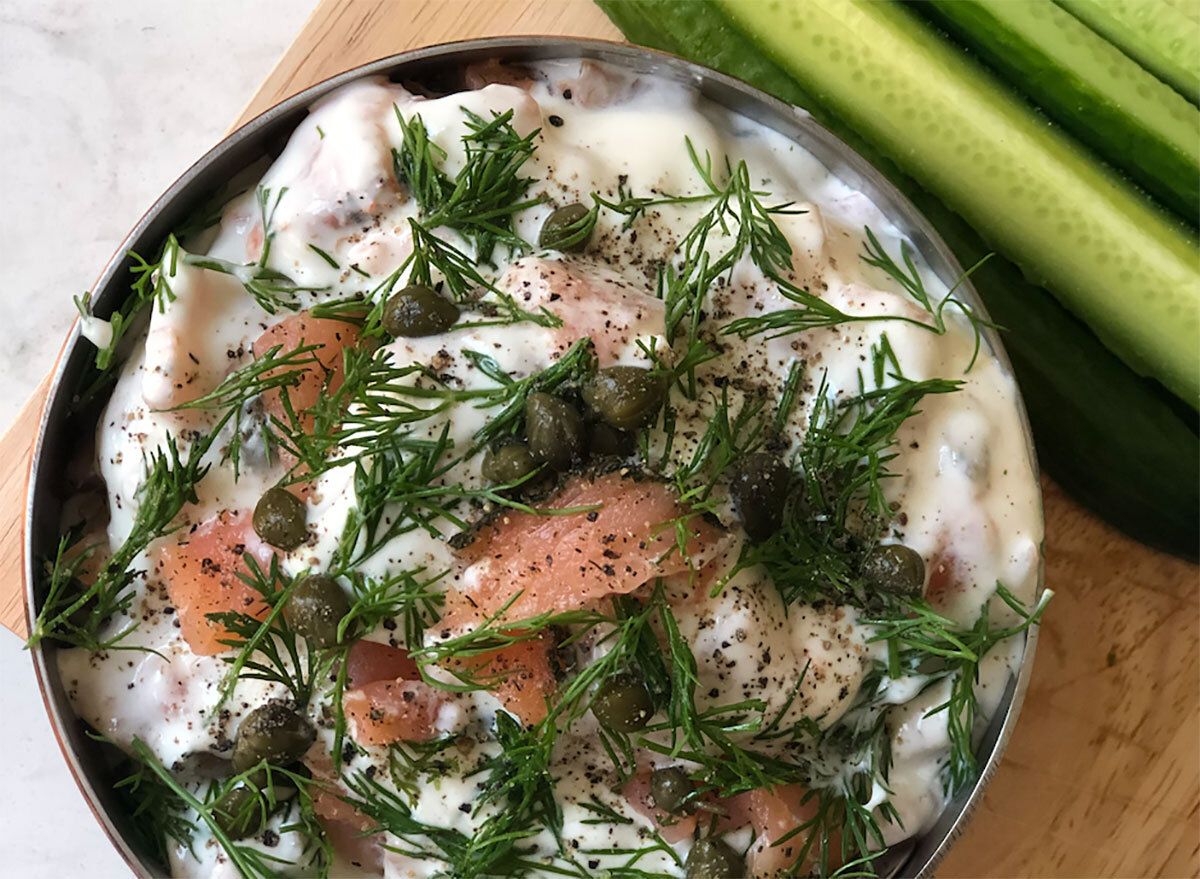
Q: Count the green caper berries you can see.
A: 15